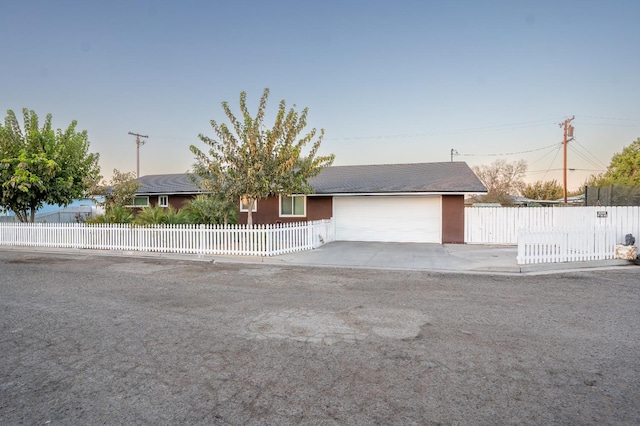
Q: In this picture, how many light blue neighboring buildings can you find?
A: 1